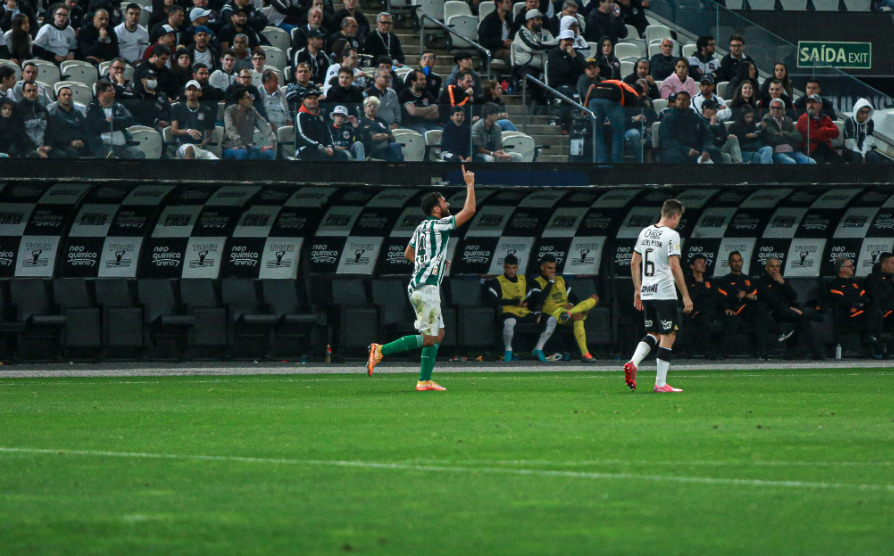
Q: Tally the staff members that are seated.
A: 5